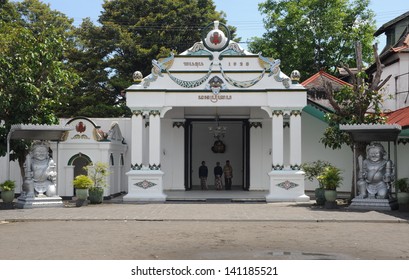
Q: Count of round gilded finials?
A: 2